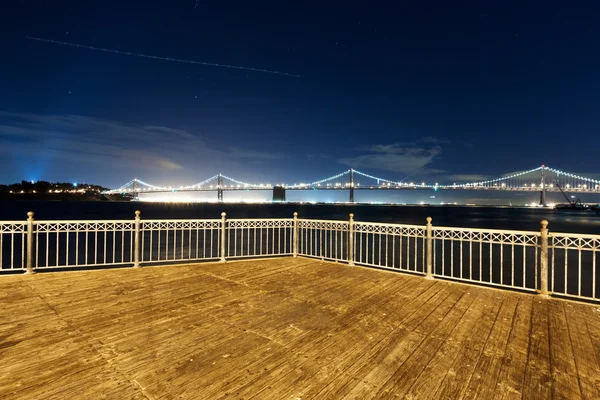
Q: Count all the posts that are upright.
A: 7